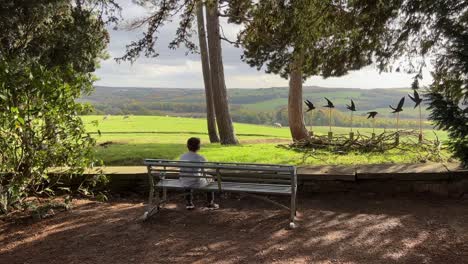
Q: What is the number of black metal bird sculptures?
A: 6